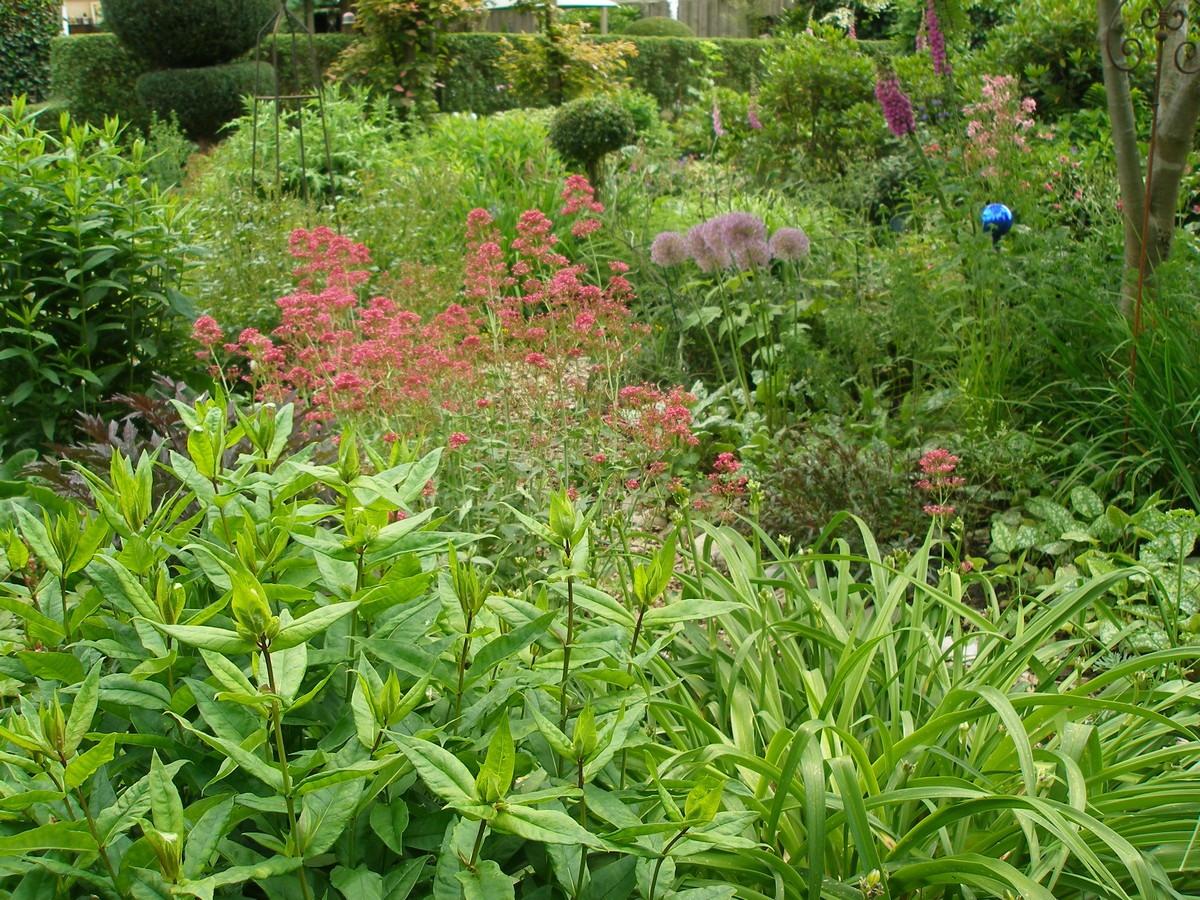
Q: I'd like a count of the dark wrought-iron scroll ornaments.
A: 1